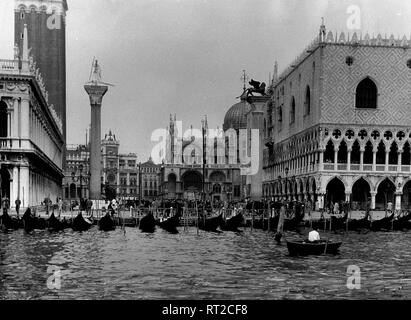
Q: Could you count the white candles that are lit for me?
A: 0